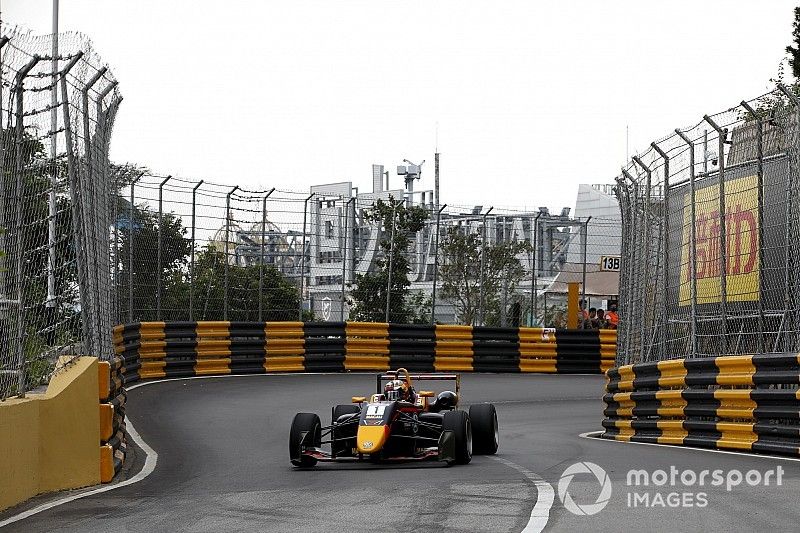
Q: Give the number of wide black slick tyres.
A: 4